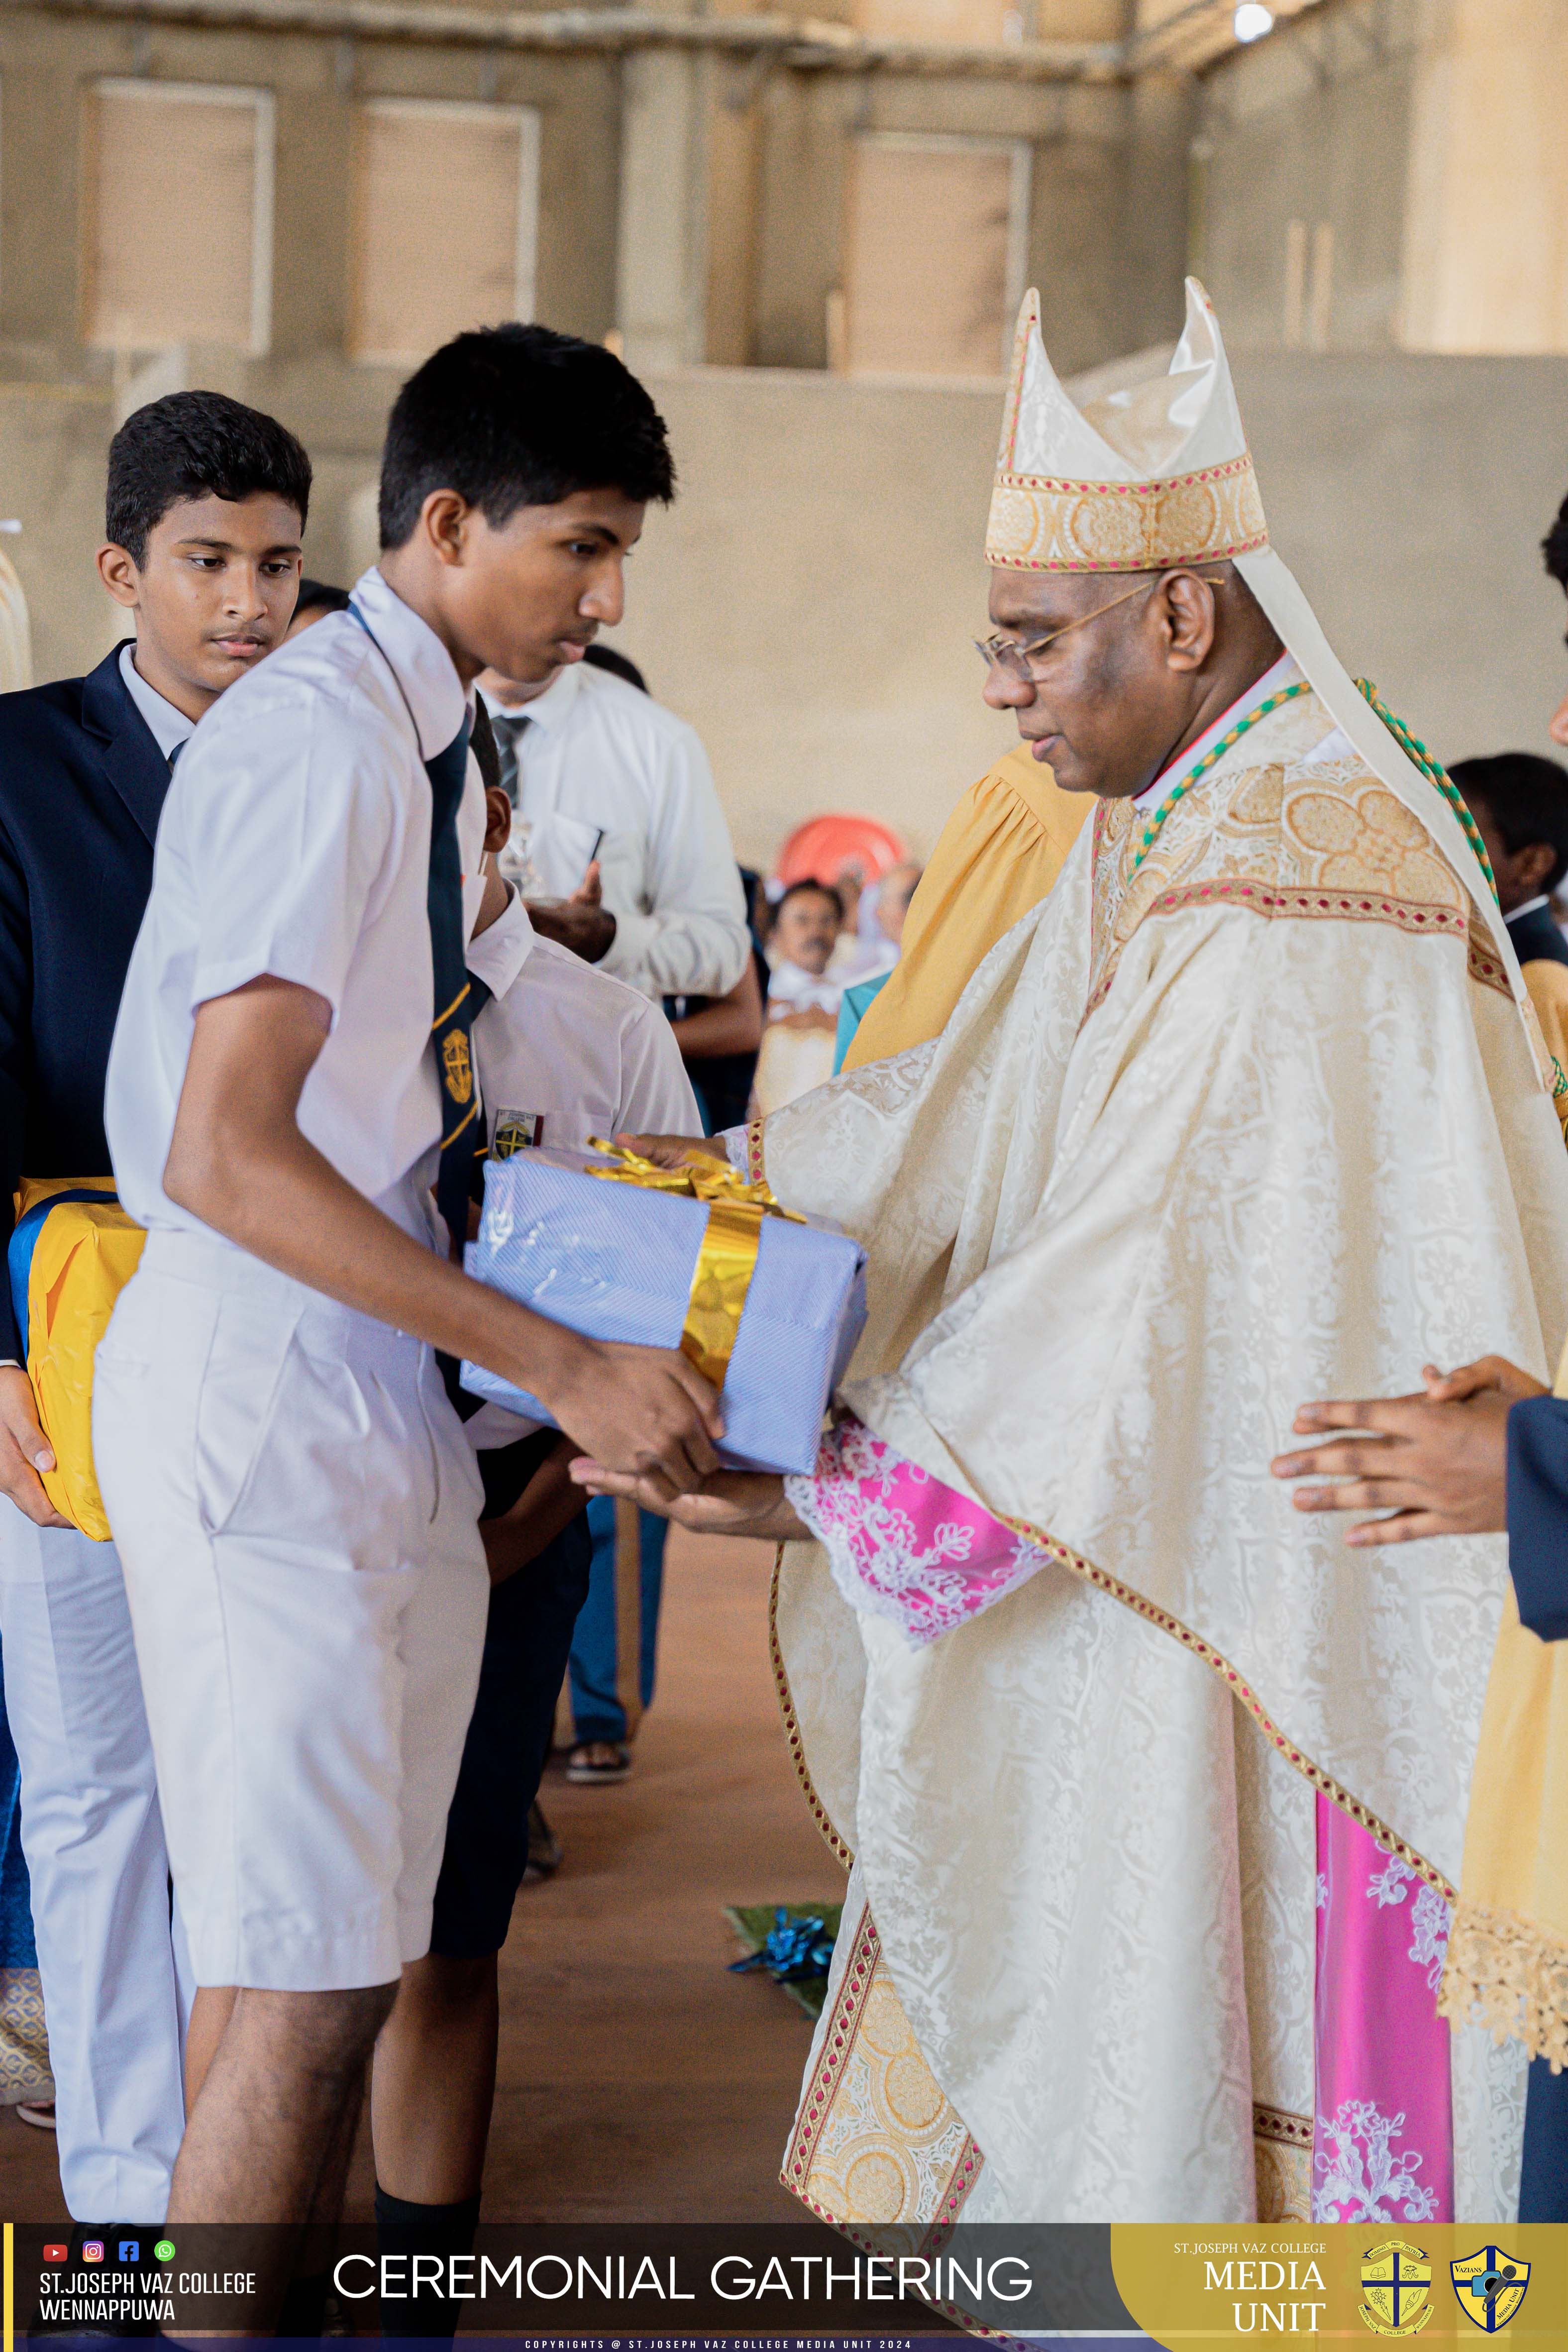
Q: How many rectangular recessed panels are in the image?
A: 3